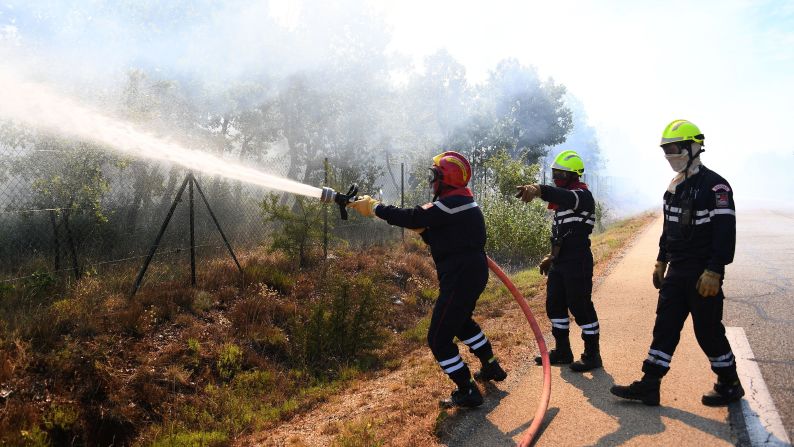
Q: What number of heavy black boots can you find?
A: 6